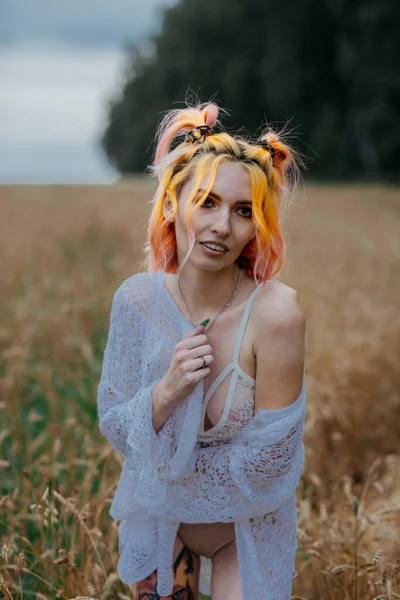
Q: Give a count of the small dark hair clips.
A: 2